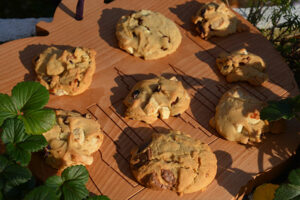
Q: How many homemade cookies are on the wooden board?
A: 8